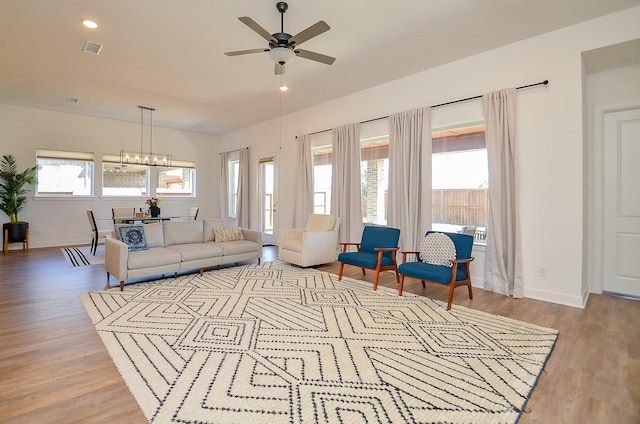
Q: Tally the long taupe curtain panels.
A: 6